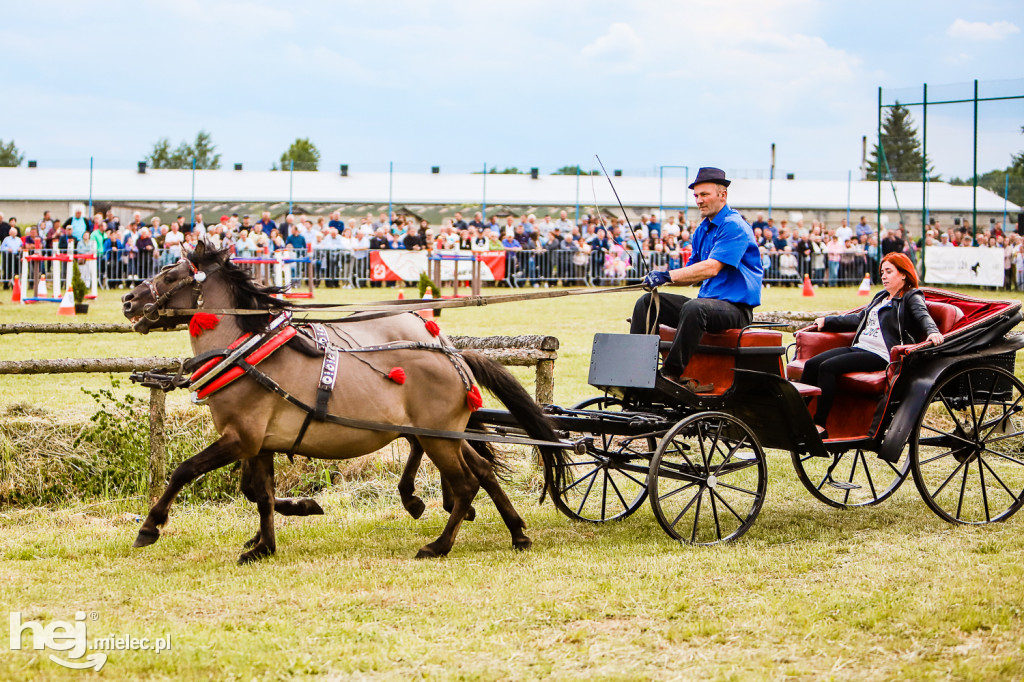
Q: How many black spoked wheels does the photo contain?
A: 4